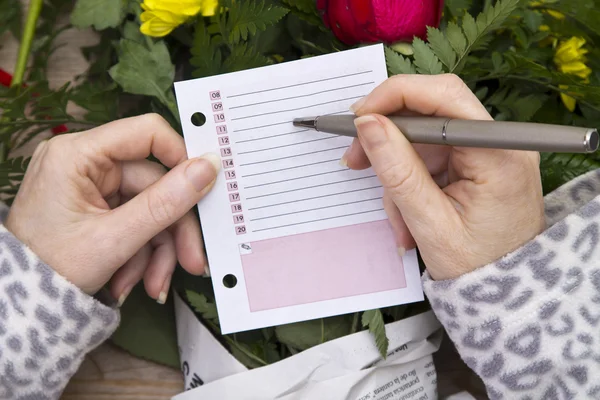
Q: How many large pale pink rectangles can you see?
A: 1